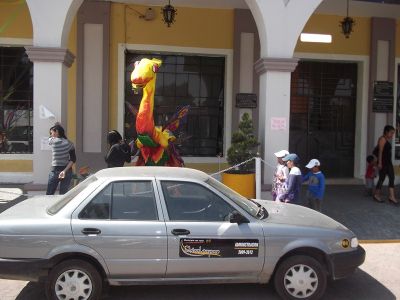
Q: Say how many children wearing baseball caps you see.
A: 3